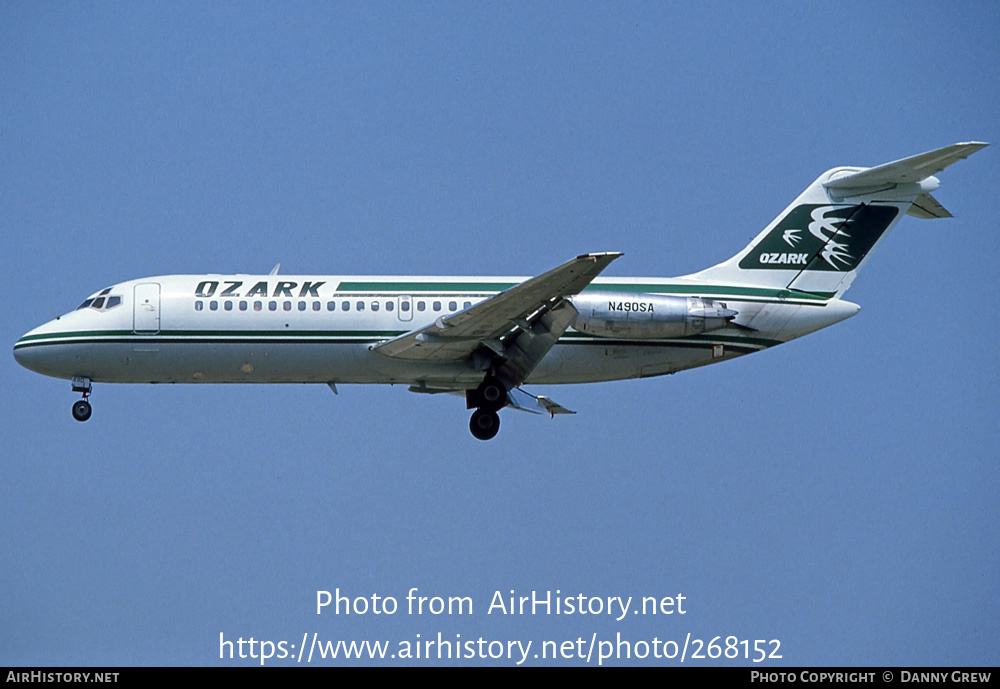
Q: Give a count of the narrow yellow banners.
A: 0